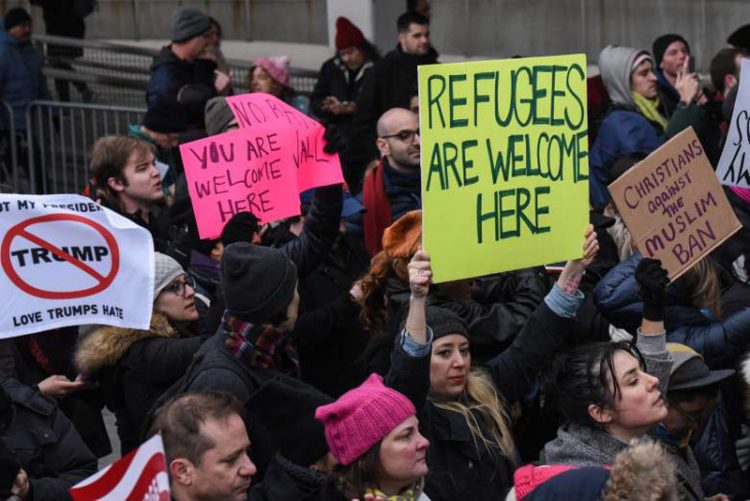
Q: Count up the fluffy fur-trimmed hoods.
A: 2